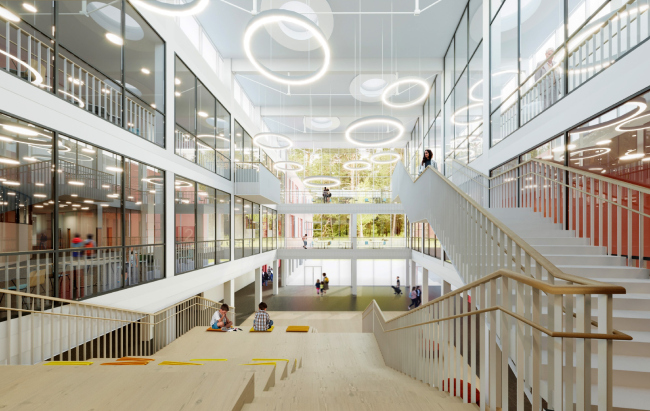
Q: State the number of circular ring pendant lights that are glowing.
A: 9